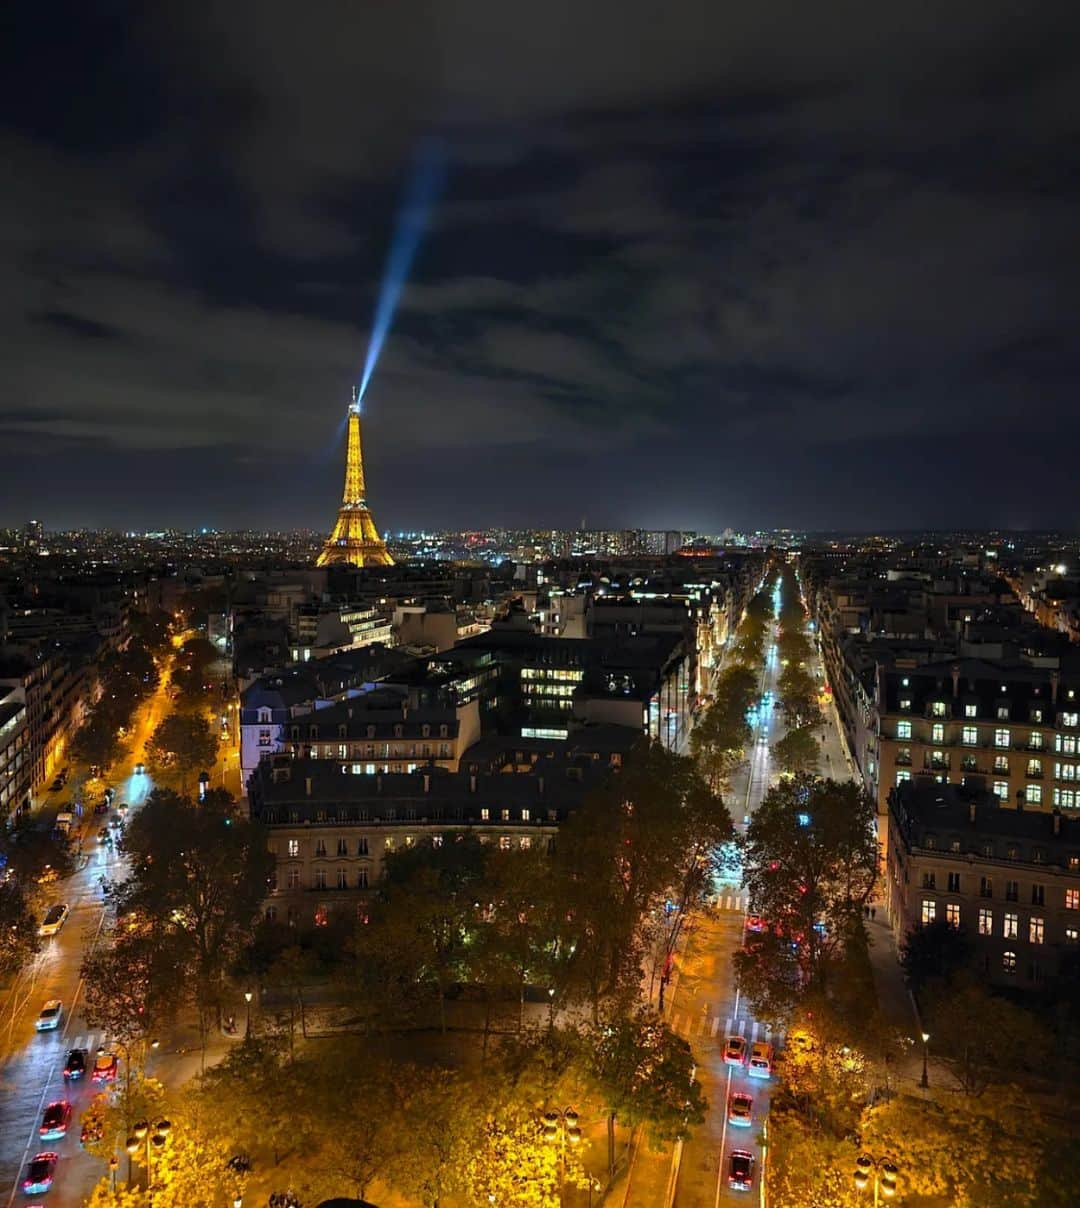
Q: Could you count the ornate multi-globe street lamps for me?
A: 3